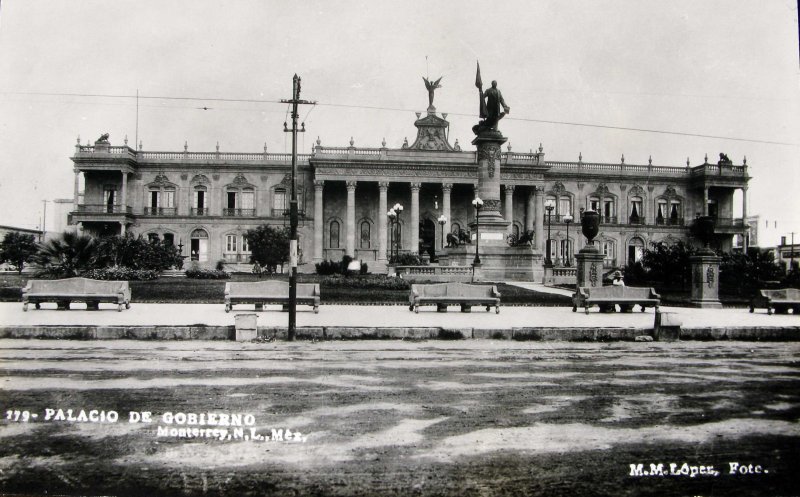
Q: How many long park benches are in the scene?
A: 5